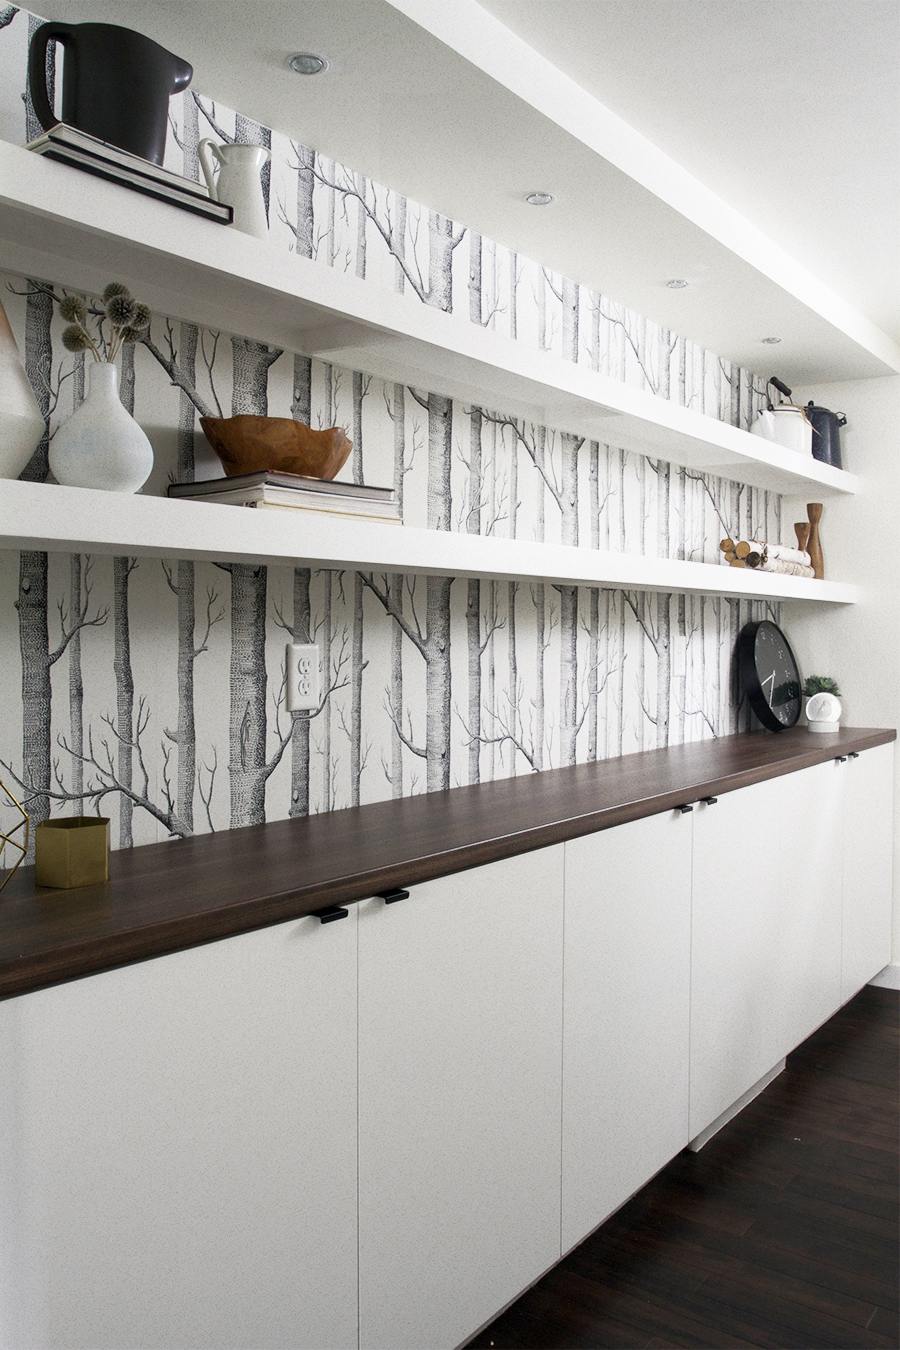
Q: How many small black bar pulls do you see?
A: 6